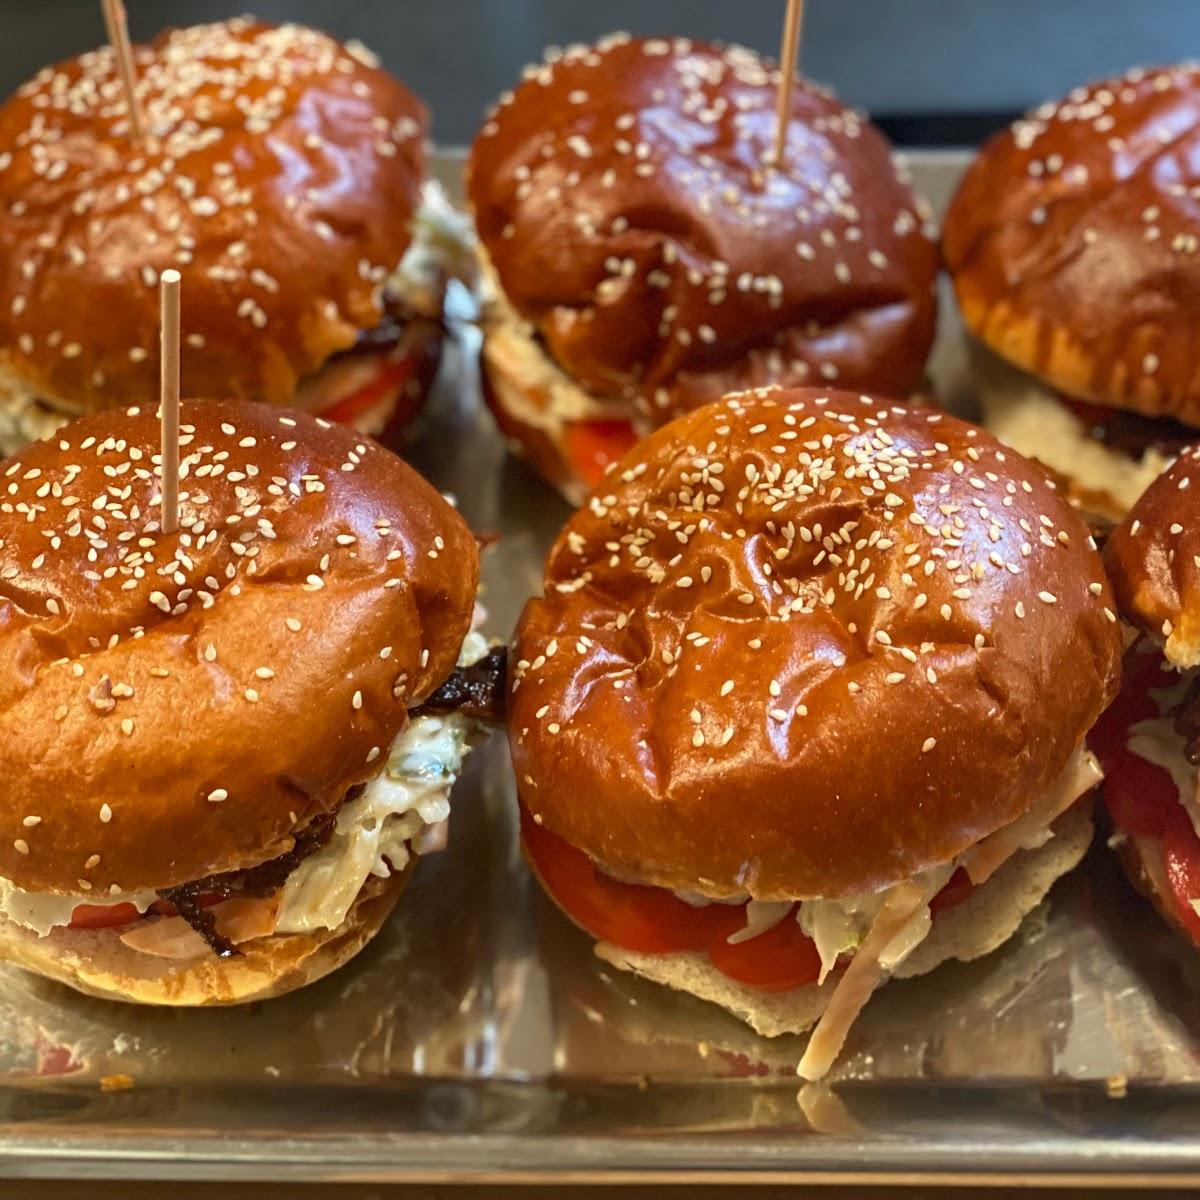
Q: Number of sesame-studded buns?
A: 6